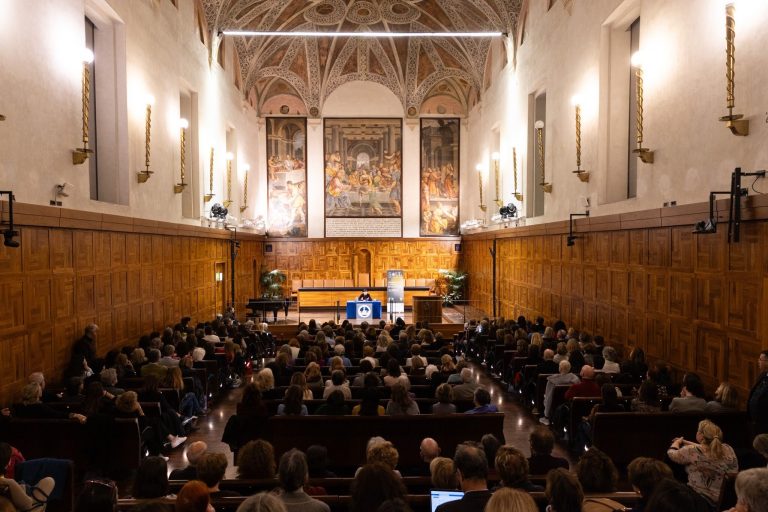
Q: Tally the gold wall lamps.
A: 13